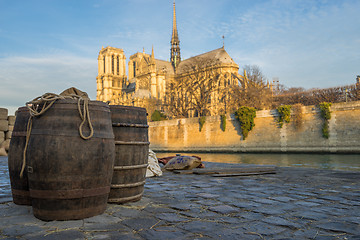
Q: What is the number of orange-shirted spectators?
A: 0